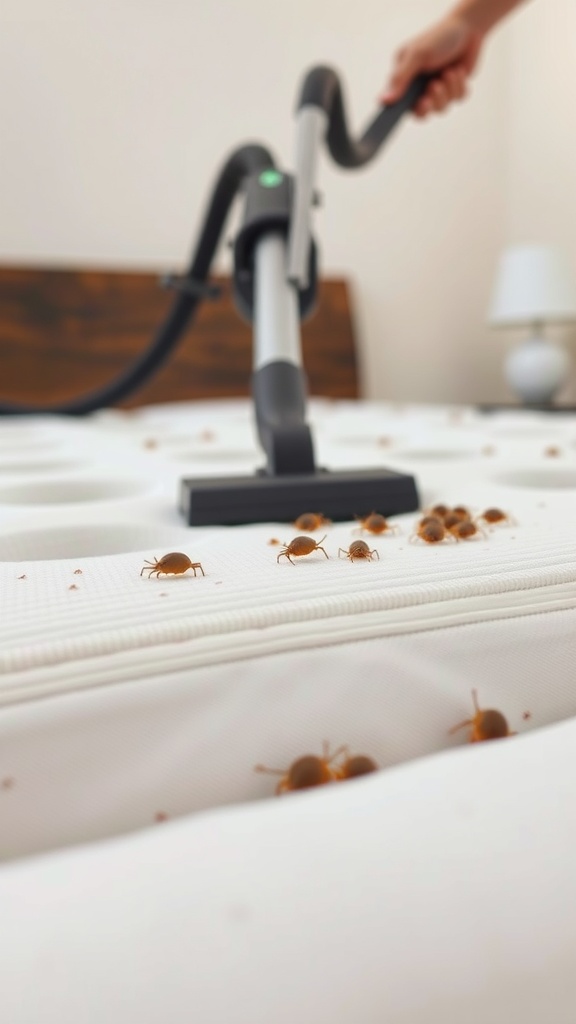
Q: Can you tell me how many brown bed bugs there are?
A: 15